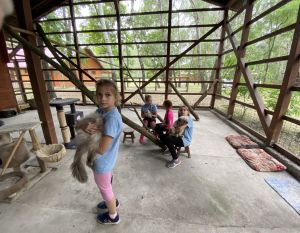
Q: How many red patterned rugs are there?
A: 2